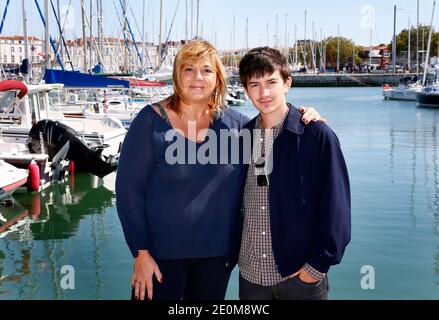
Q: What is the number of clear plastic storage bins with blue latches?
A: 0